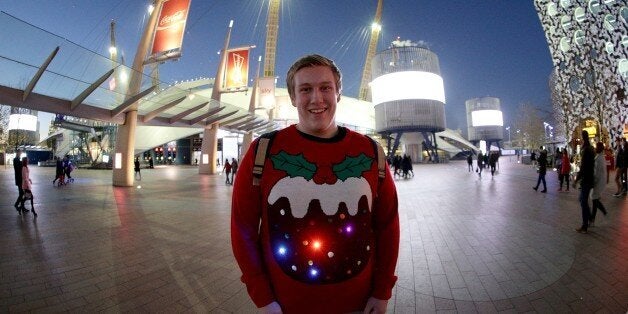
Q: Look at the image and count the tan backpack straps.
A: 2